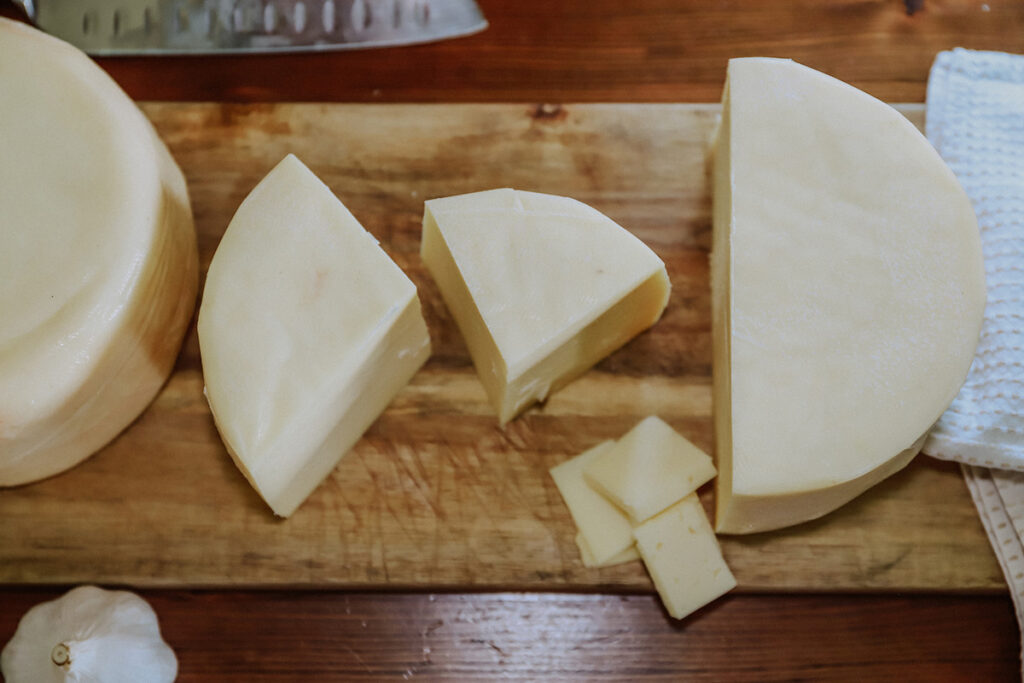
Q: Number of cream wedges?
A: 2